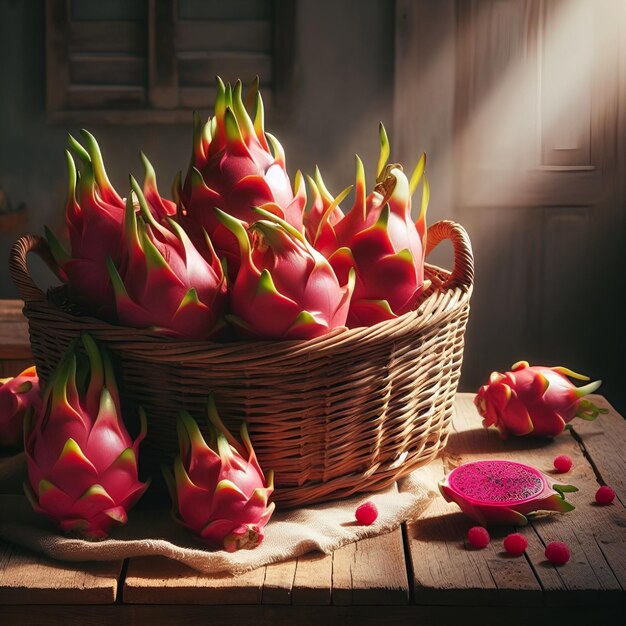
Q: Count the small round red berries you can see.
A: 6